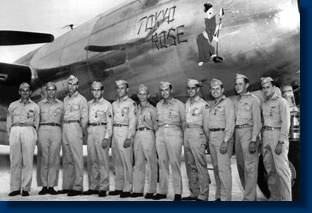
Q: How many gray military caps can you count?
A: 11